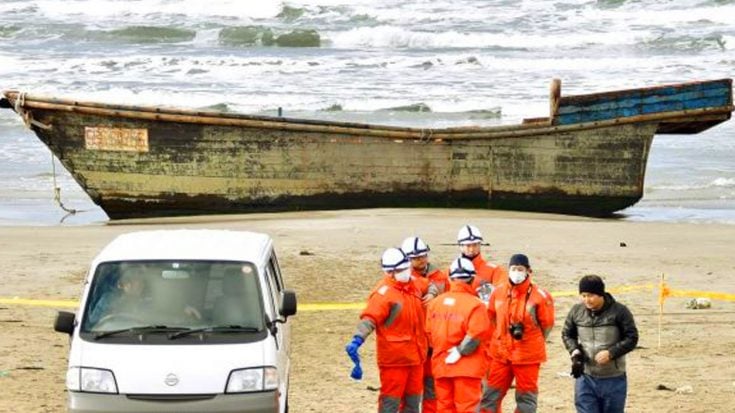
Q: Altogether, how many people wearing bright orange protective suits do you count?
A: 5